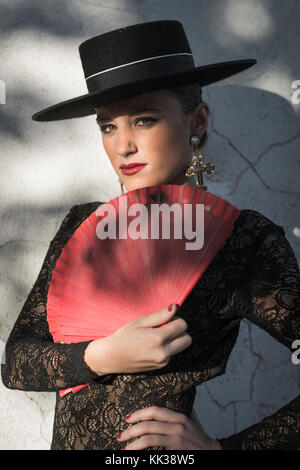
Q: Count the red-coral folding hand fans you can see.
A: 1